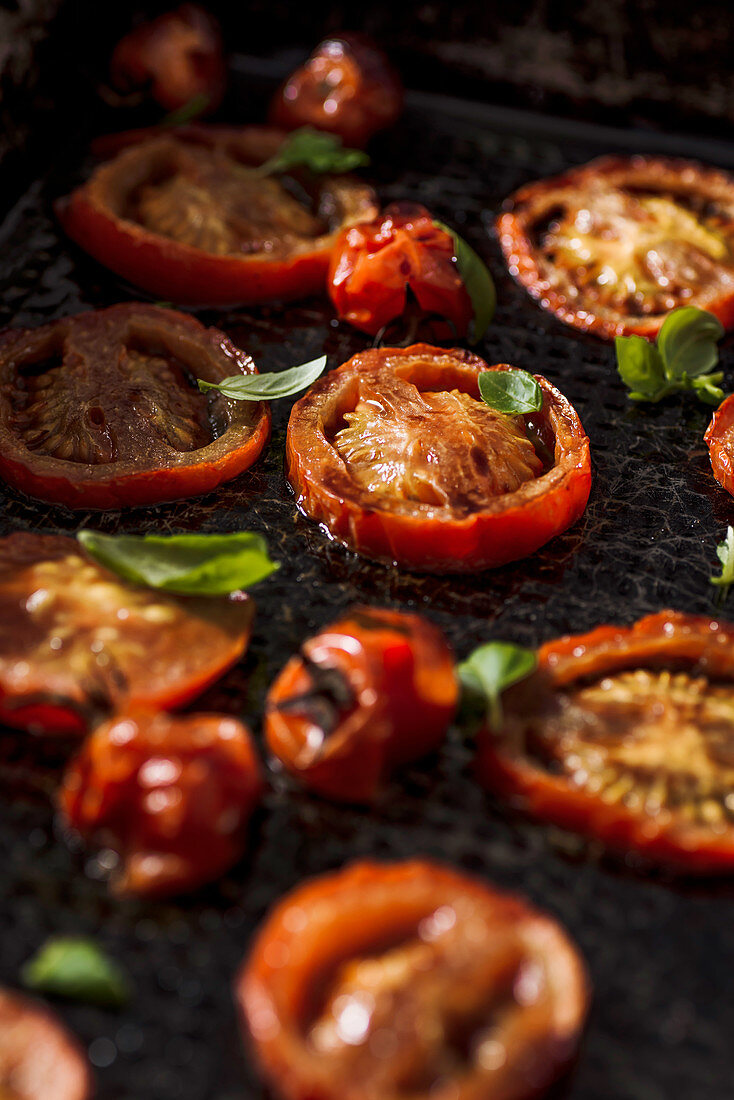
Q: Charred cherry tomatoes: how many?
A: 5